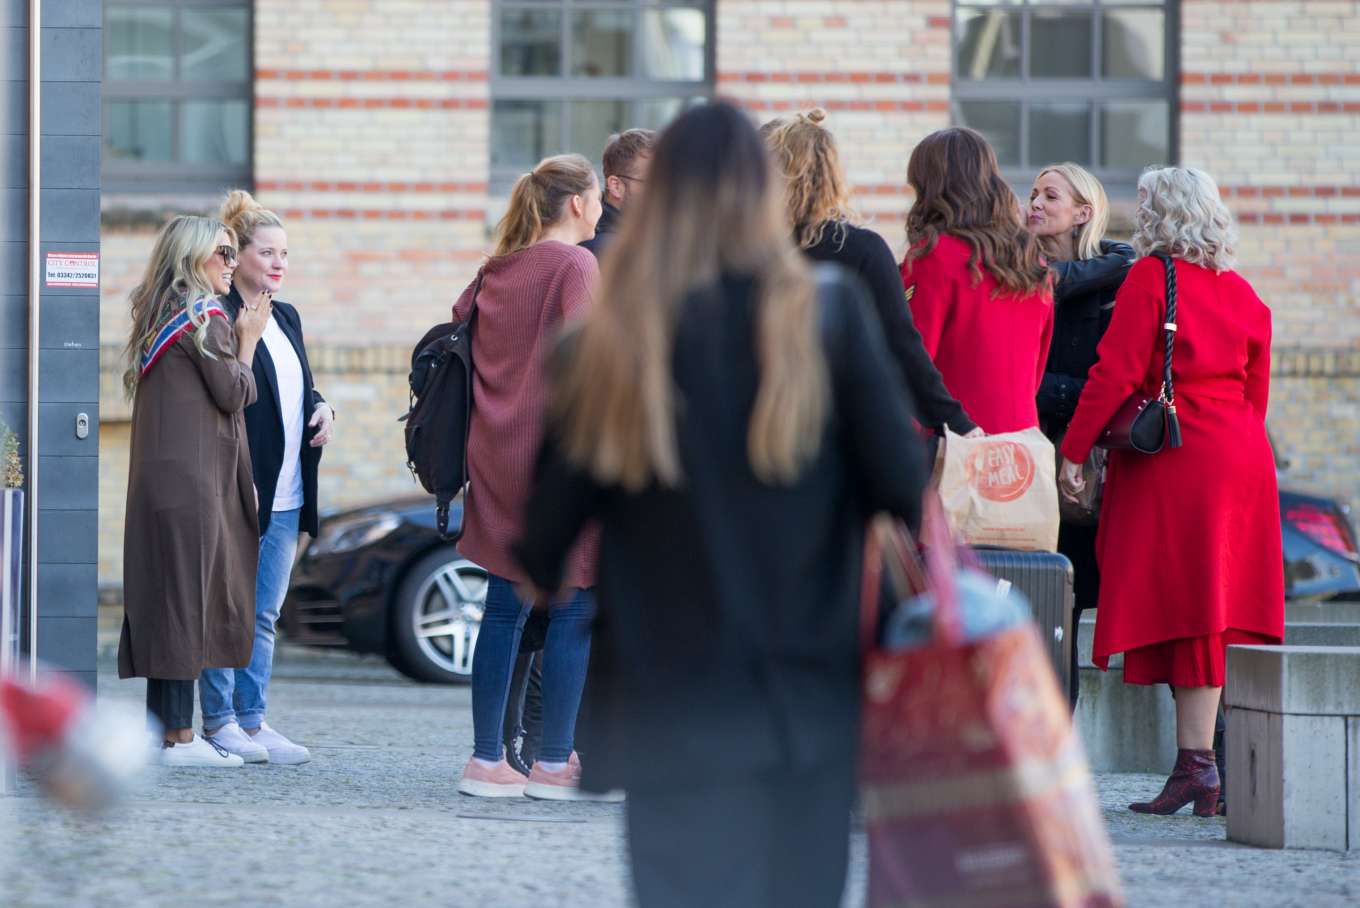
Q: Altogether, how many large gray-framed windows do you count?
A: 3